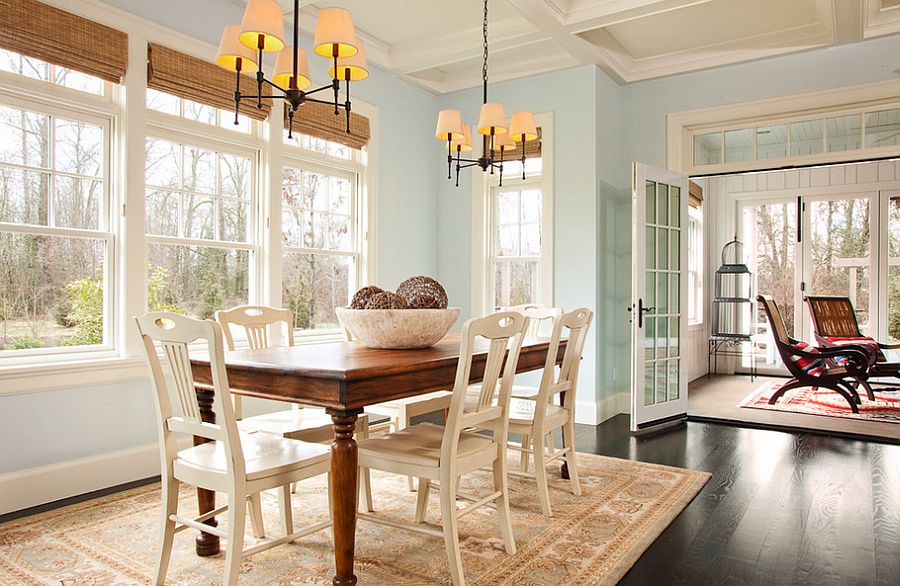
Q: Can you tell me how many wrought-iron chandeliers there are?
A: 2